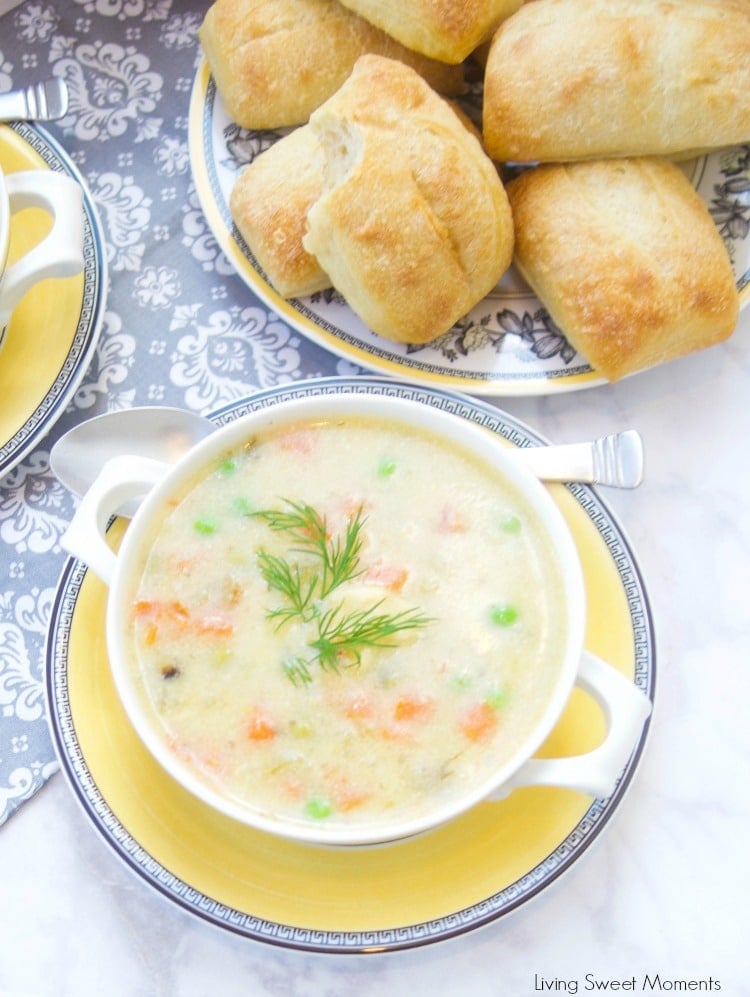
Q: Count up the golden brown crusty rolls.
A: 6